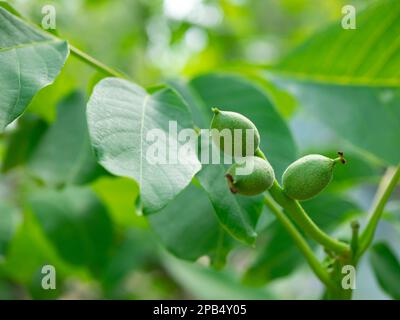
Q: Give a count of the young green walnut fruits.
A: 3